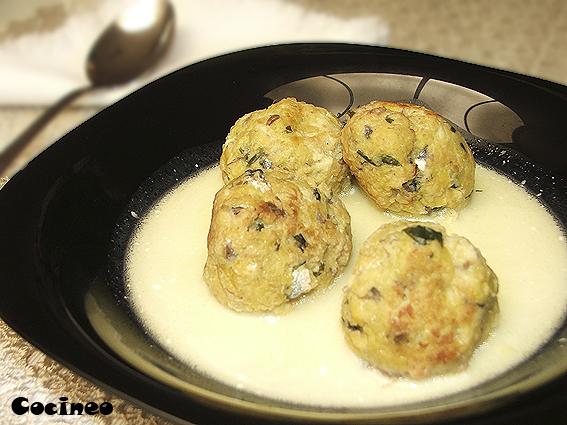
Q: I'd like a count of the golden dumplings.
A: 4